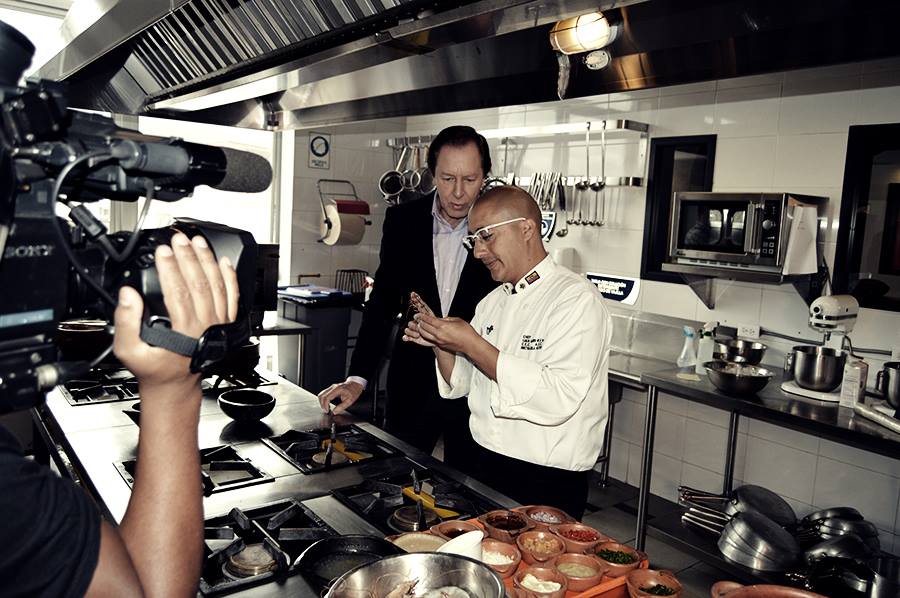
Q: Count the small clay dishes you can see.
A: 11